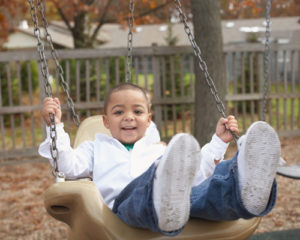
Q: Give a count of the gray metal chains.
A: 5